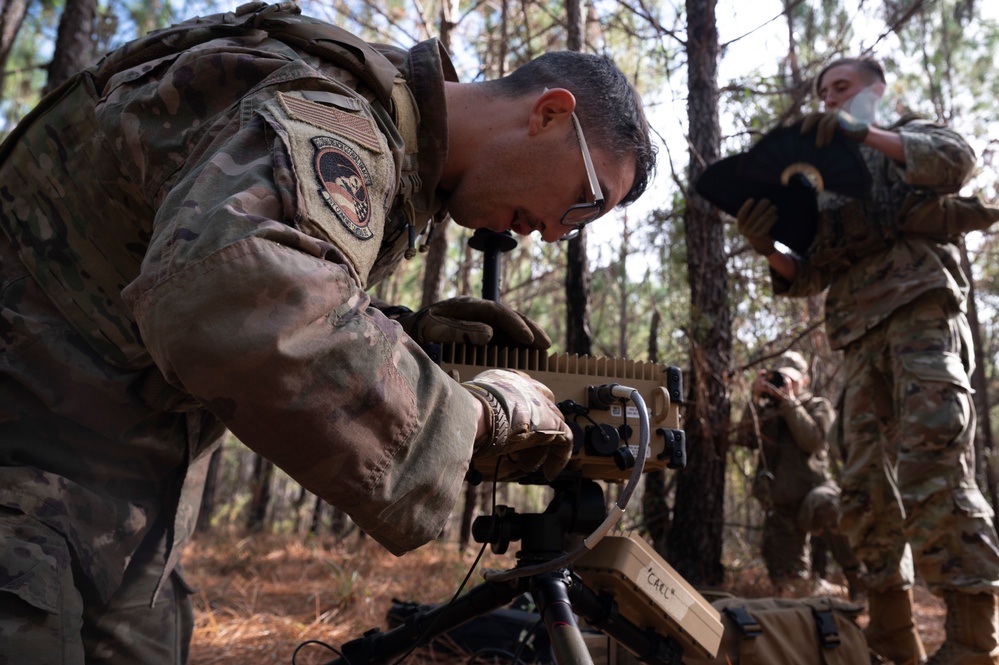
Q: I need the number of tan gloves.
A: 4